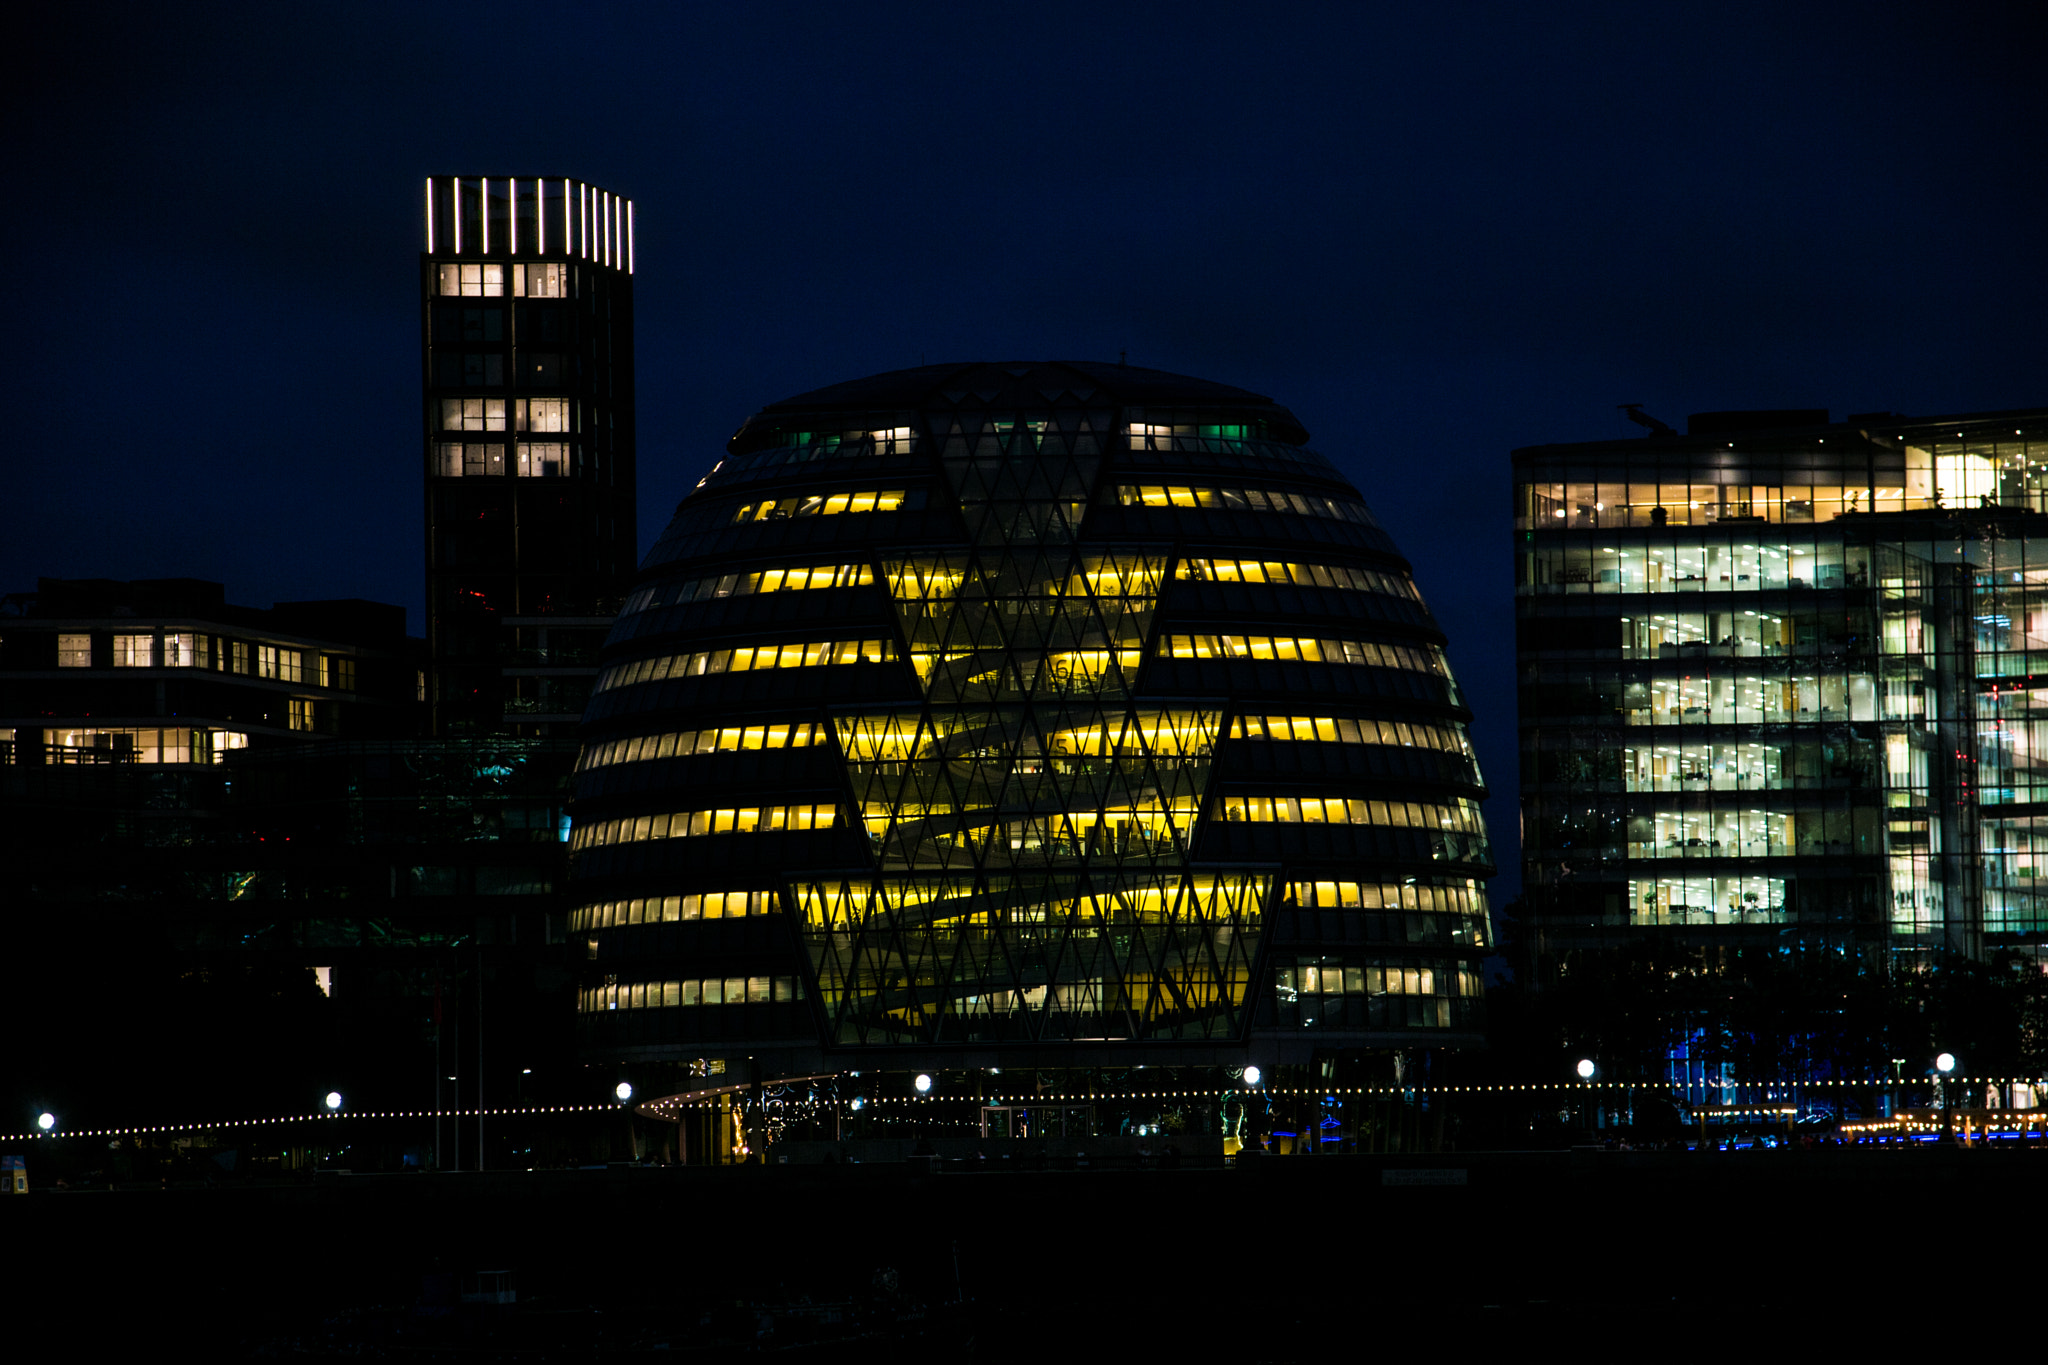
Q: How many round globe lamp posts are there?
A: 7